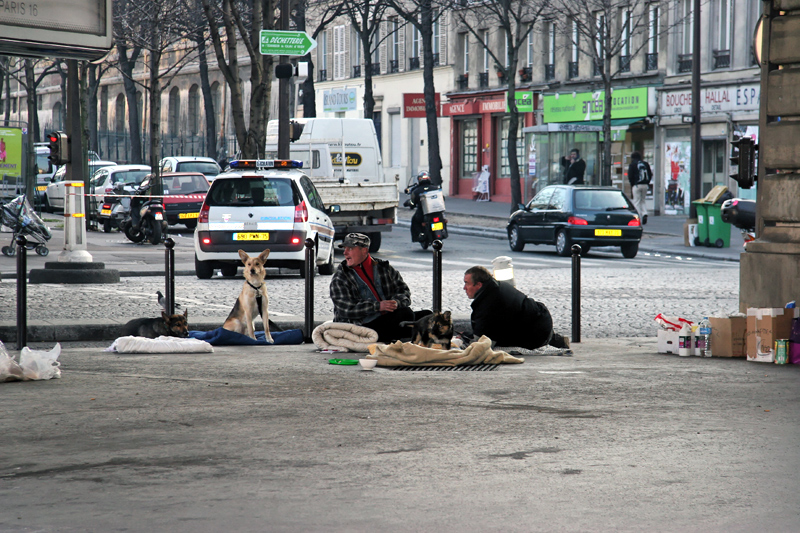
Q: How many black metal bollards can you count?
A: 5